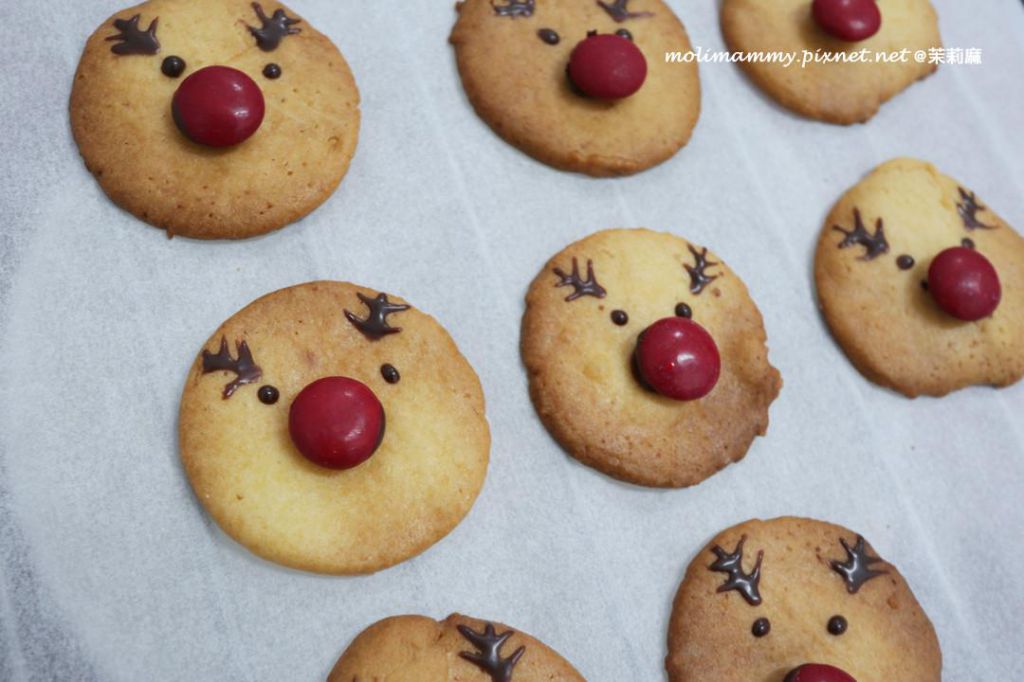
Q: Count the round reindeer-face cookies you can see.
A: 8